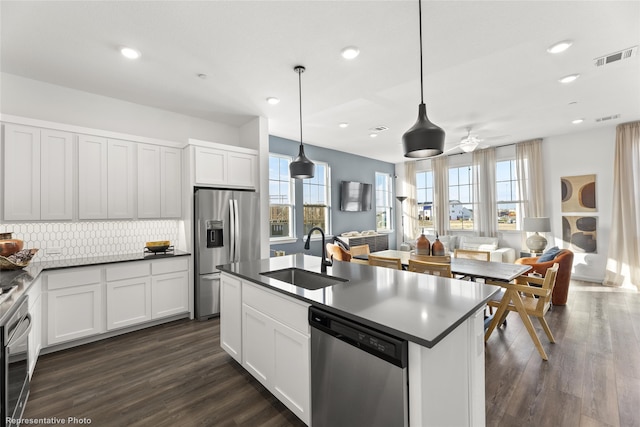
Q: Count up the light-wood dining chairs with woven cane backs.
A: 5